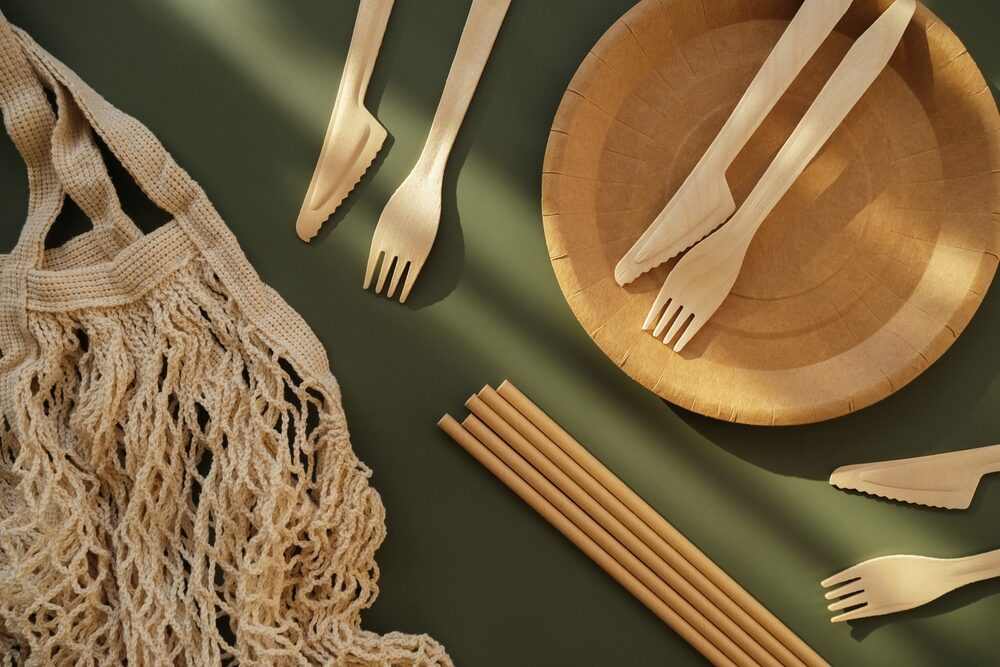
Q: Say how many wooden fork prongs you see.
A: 12